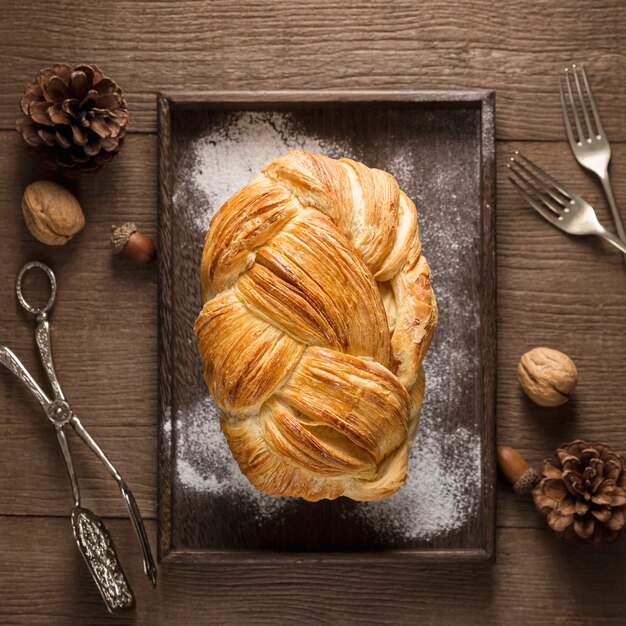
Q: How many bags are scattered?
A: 0